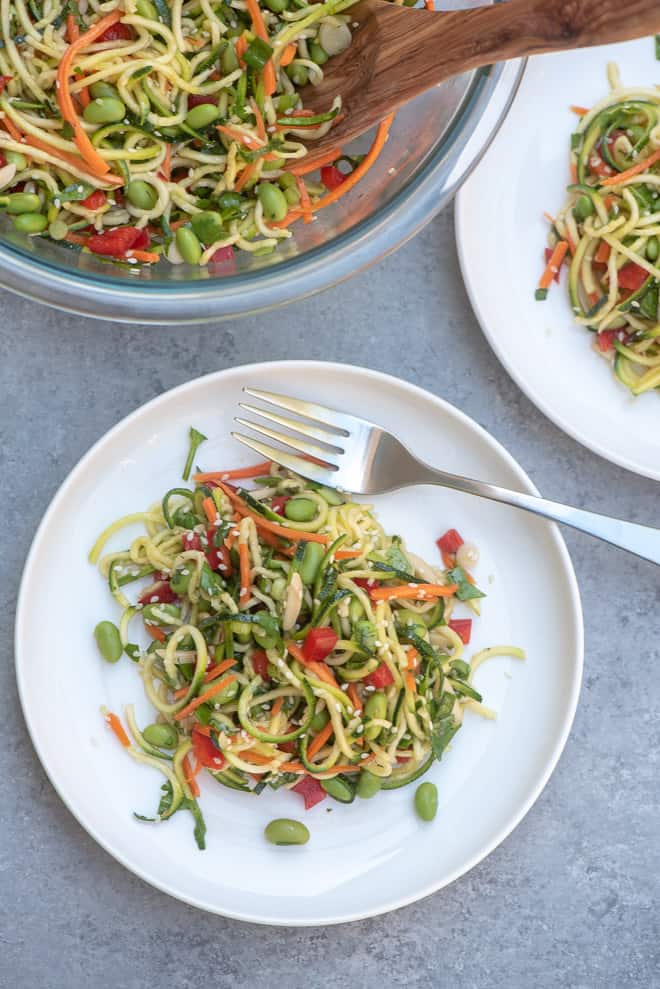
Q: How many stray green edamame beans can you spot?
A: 3